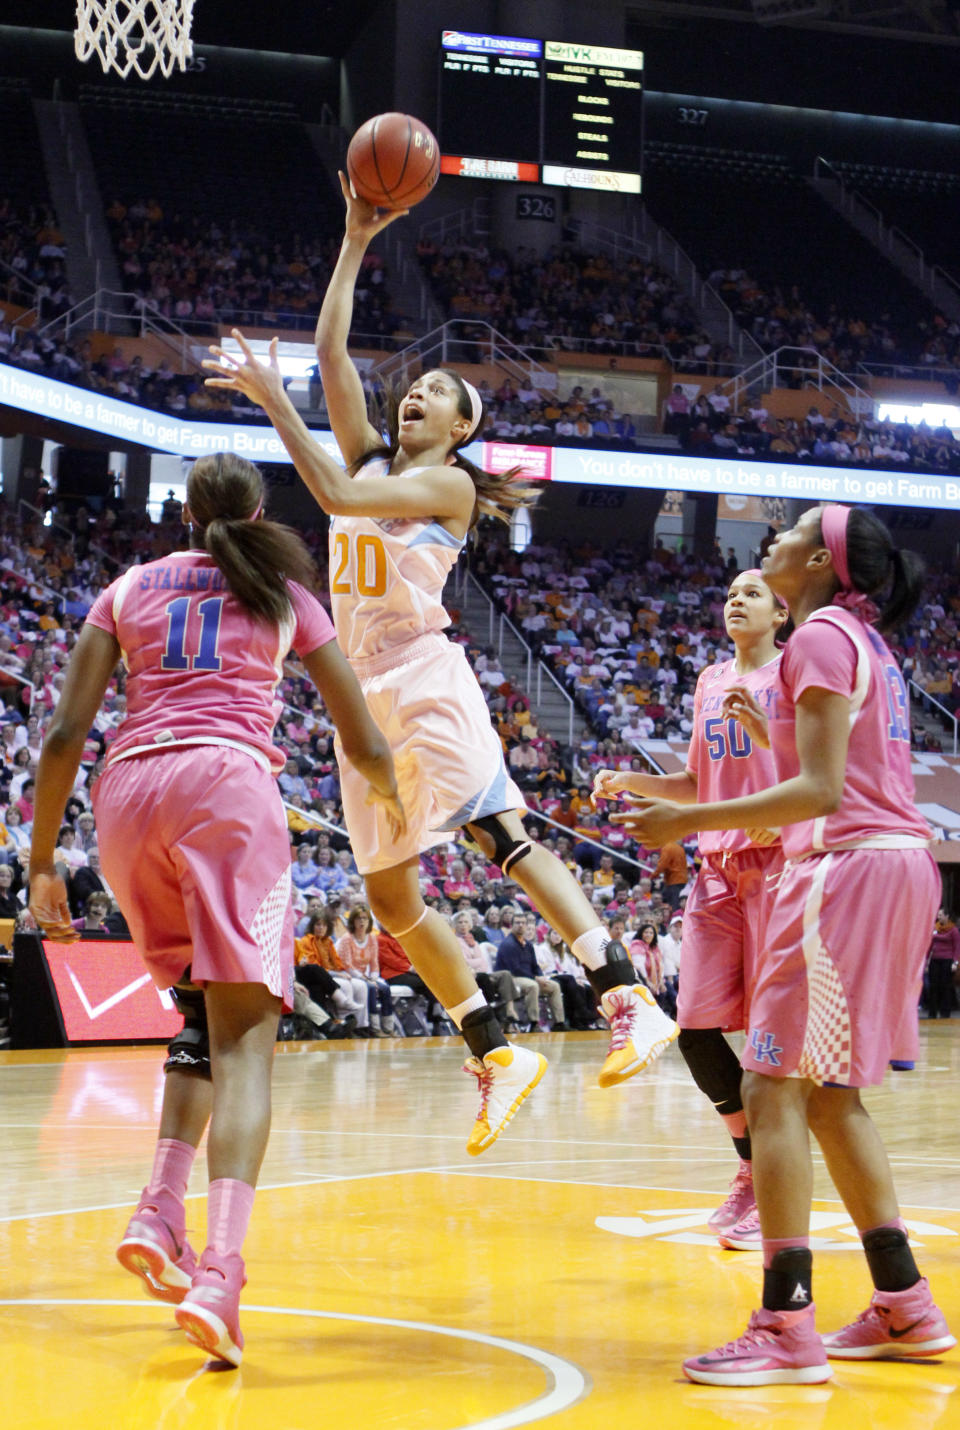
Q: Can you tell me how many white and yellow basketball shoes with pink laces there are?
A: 2